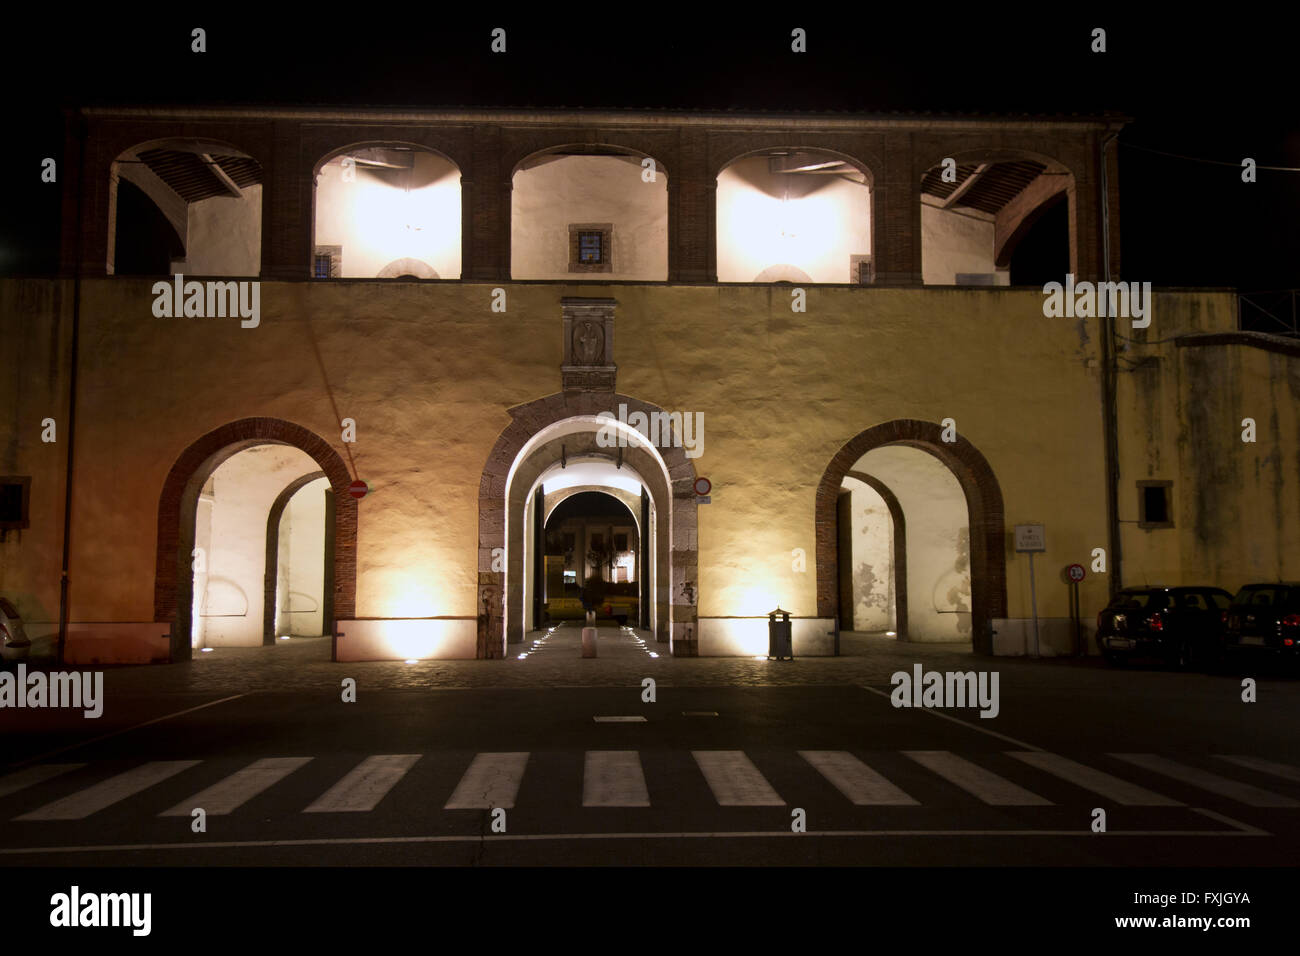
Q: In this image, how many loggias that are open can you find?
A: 5